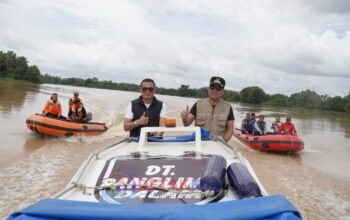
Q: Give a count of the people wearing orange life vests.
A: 3